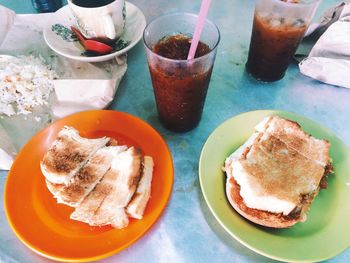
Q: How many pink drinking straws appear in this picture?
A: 1